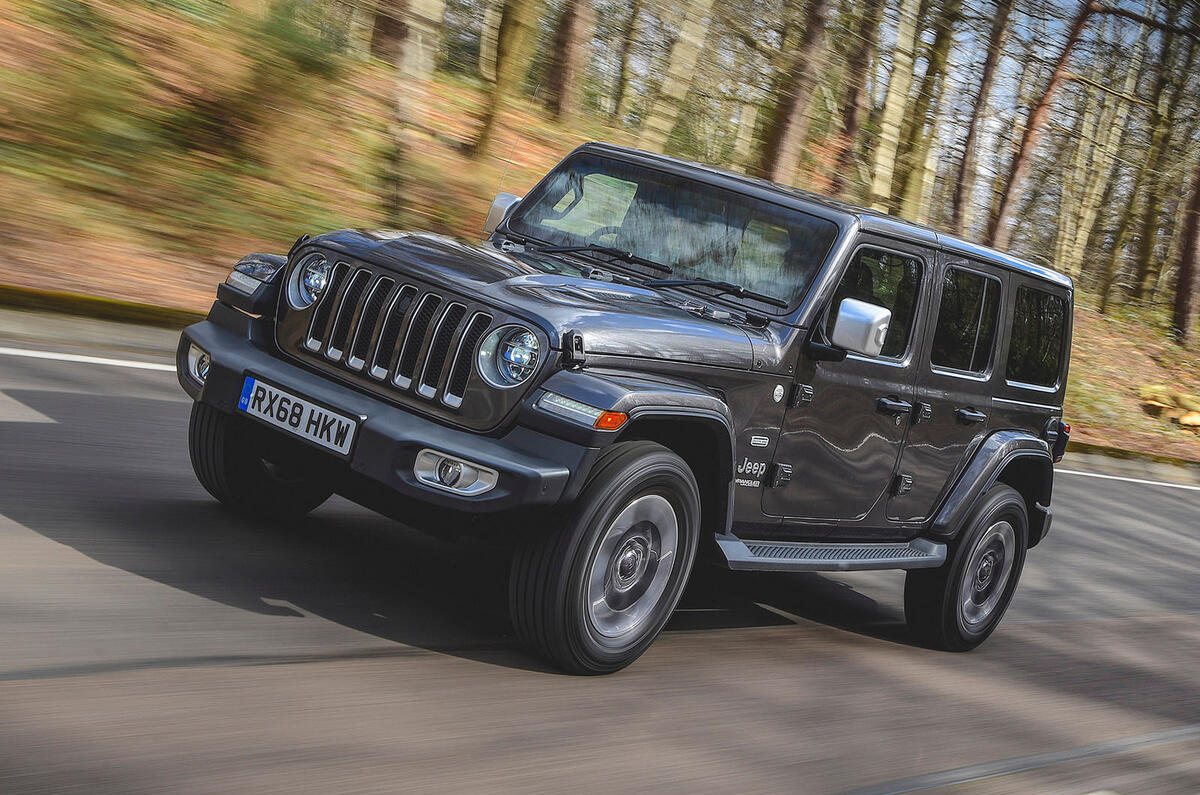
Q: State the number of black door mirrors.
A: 0